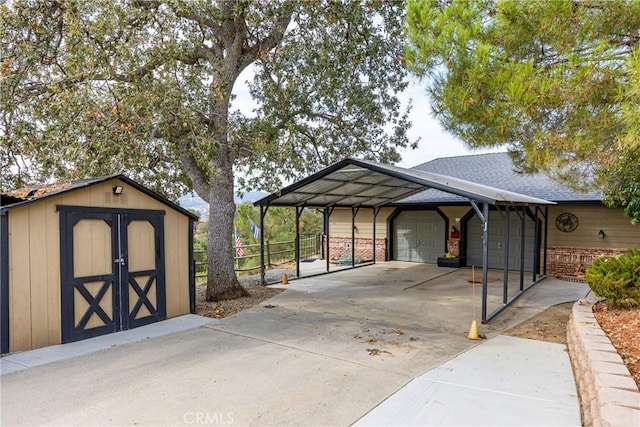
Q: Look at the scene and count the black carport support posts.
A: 10